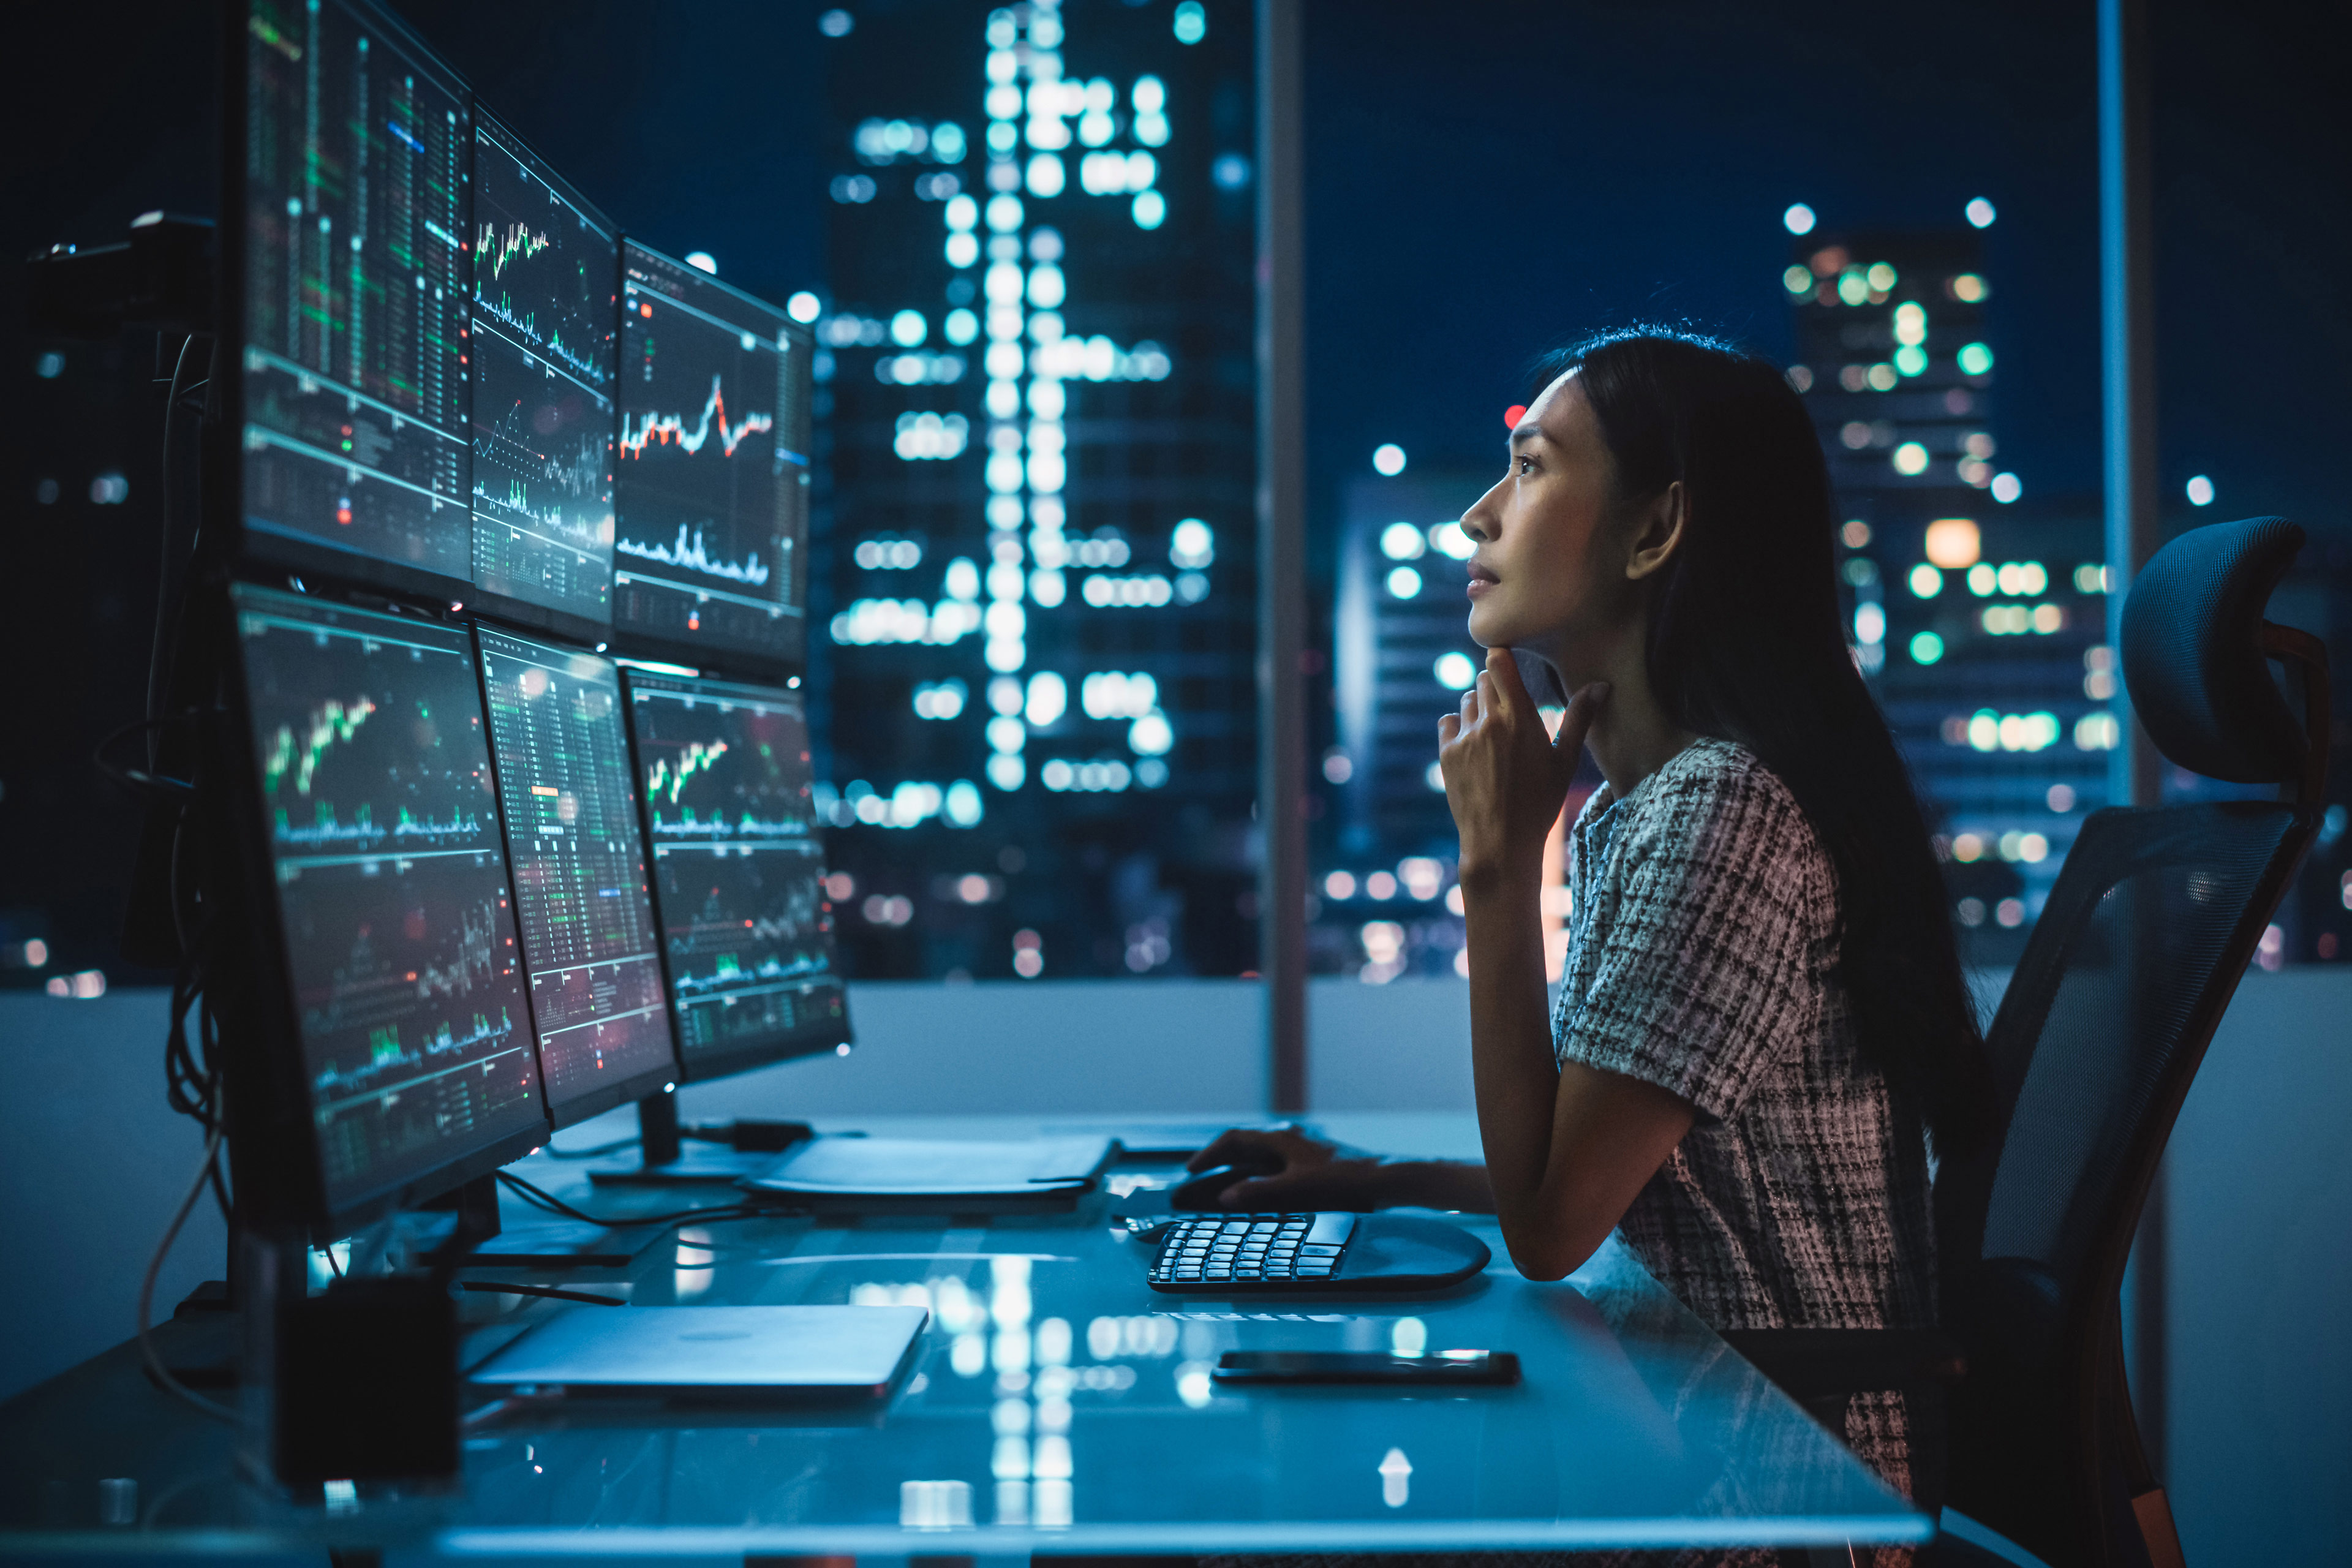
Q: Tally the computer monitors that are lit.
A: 6